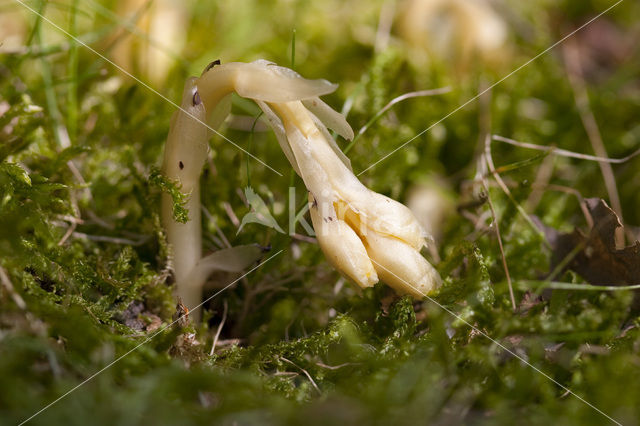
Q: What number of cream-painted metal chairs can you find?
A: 0